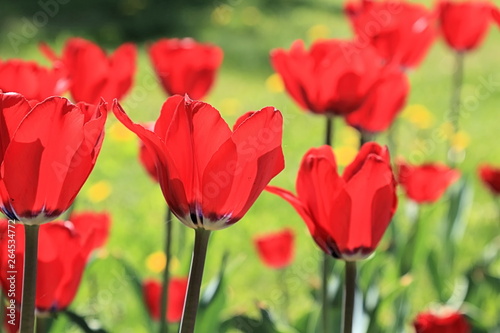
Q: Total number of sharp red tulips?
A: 3